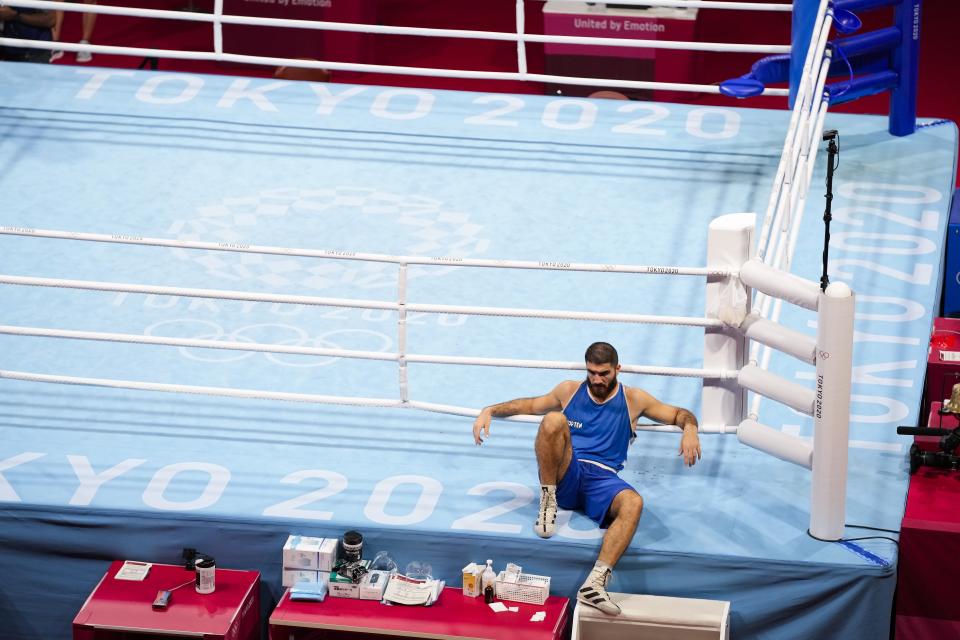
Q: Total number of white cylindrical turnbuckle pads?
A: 4